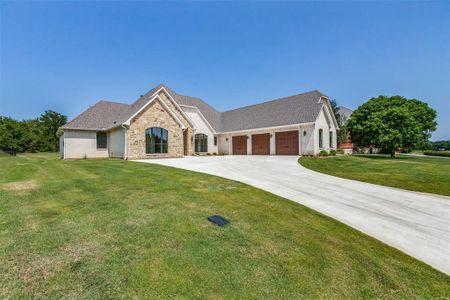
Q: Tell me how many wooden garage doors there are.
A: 3